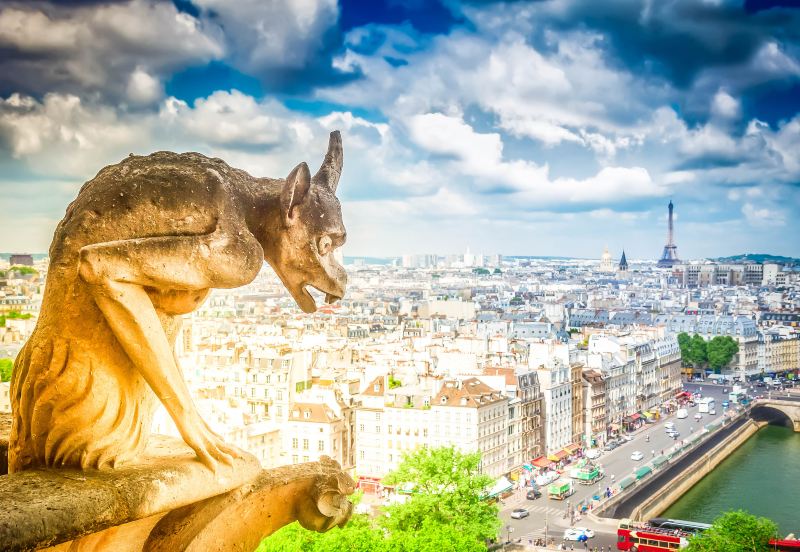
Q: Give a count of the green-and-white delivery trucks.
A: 2